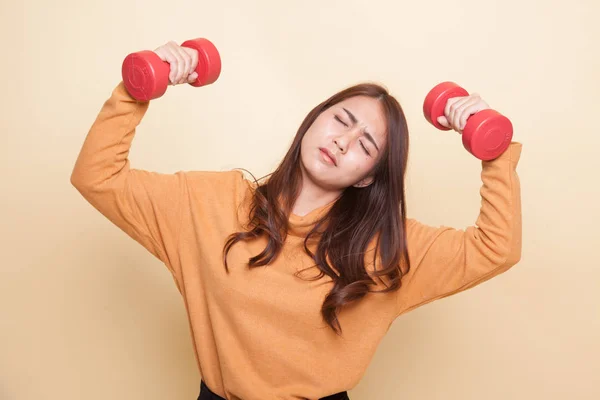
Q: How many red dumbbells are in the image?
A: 2